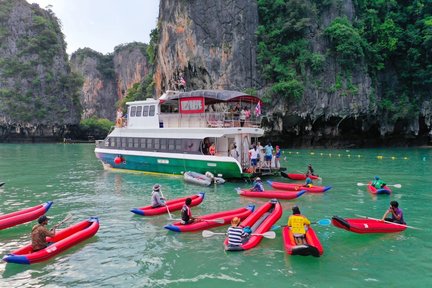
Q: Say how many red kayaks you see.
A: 11